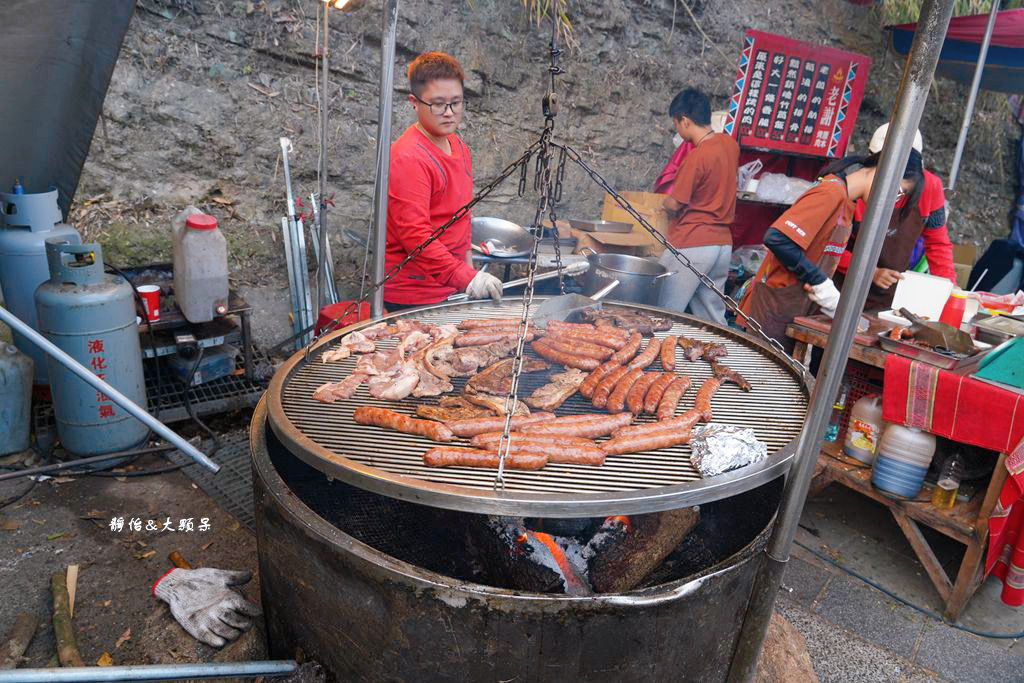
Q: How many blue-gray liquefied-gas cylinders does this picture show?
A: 2